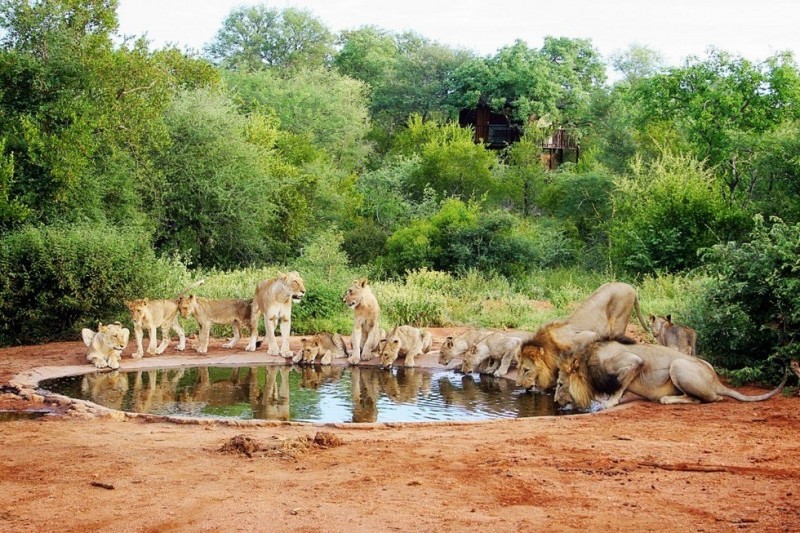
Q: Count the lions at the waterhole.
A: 12